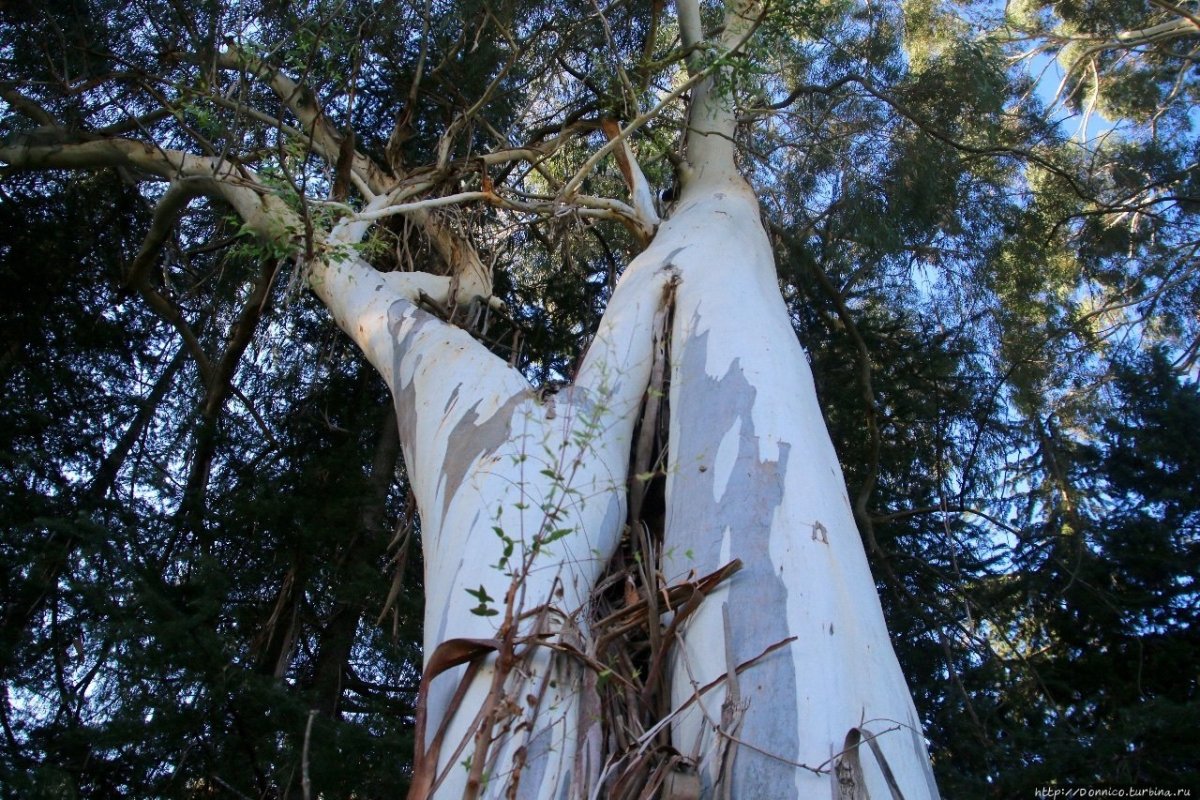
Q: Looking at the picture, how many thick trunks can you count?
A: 2